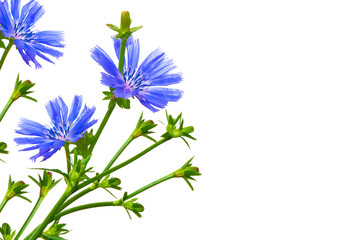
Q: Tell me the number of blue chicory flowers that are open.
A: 3